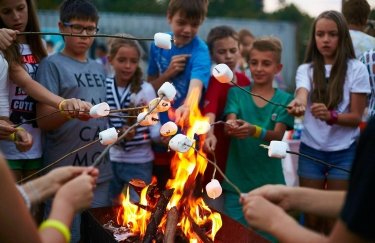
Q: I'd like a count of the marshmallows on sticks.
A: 12